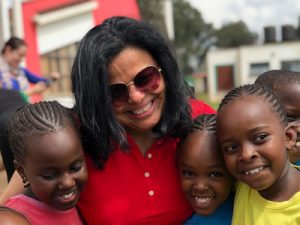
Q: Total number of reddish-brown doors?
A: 1